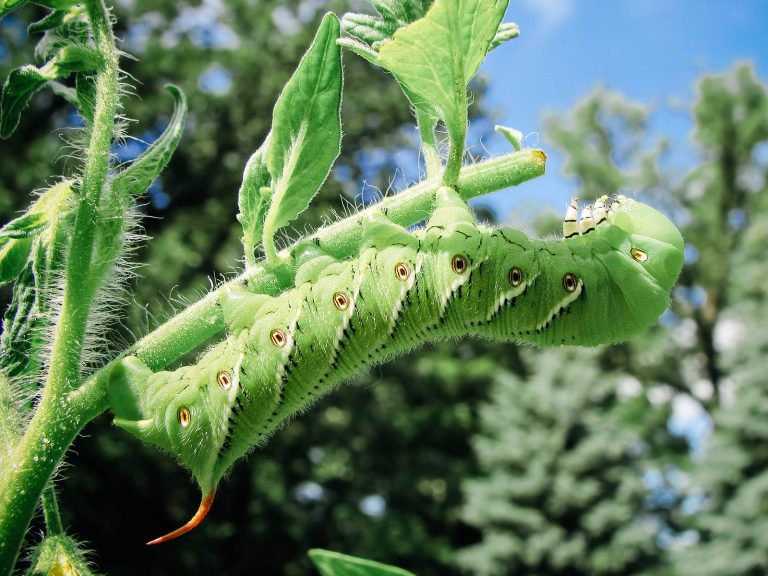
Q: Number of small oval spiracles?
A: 9